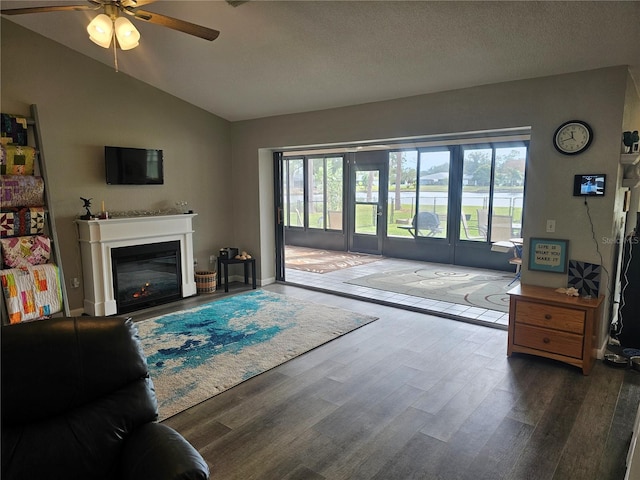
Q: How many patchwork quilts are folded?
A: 6